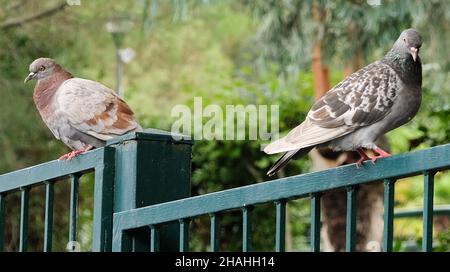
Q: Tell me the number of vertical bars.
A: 13